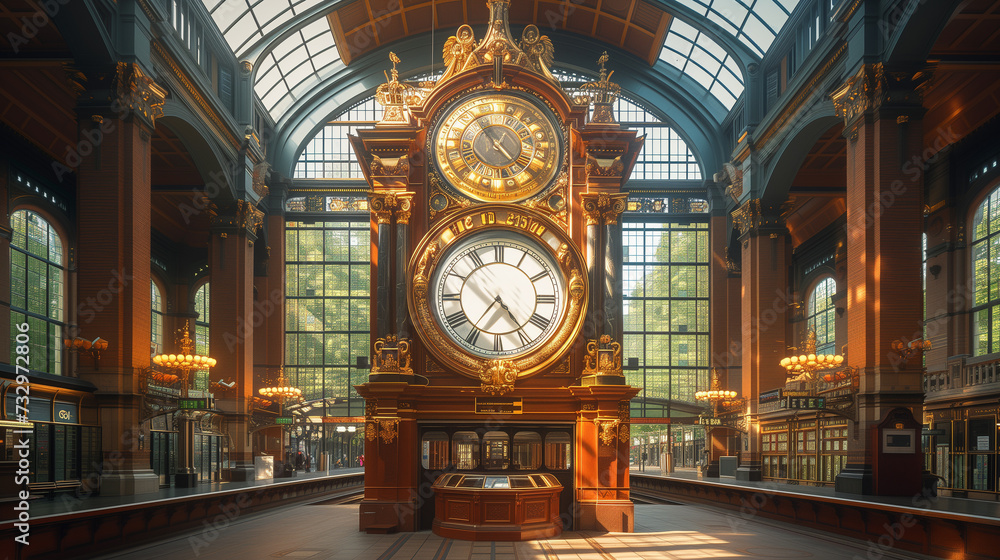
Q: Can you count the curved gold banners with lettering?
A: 1